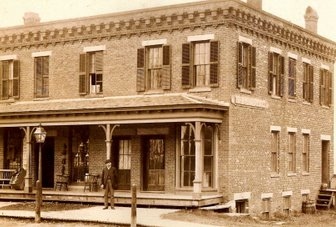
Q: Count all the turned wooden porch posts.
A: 3